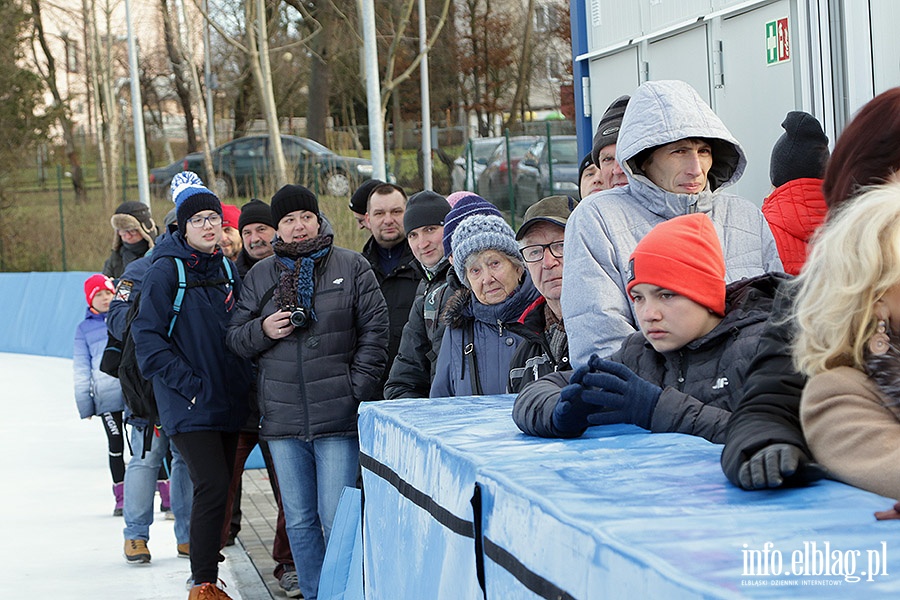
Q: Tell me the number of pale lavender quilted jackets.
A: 1